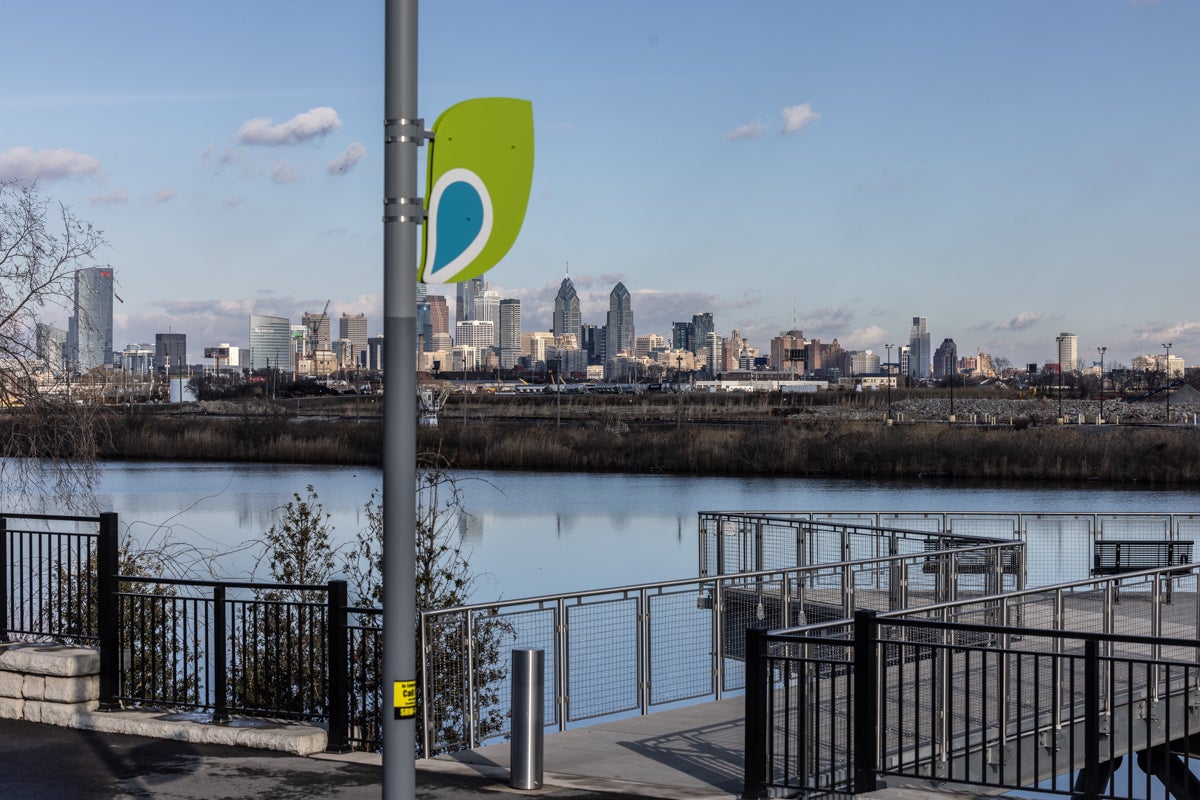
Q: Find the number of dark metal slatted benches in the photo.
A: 2